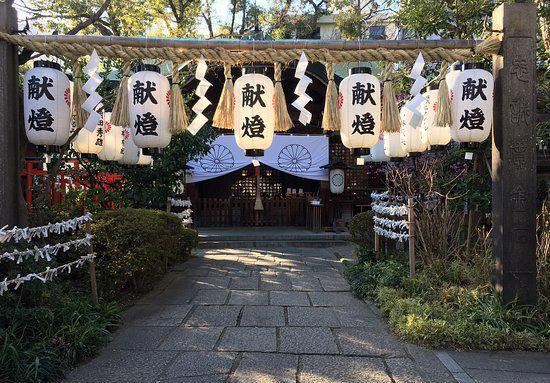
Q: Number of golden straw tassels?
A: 8